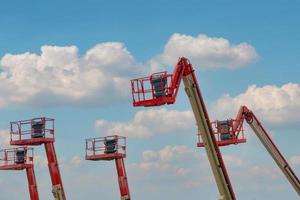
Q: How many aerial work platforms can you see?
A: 5